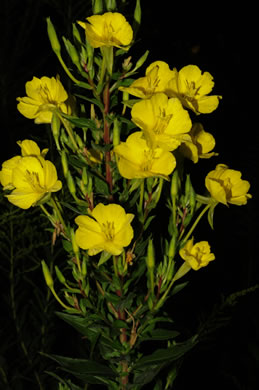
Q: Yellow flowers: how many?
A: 12